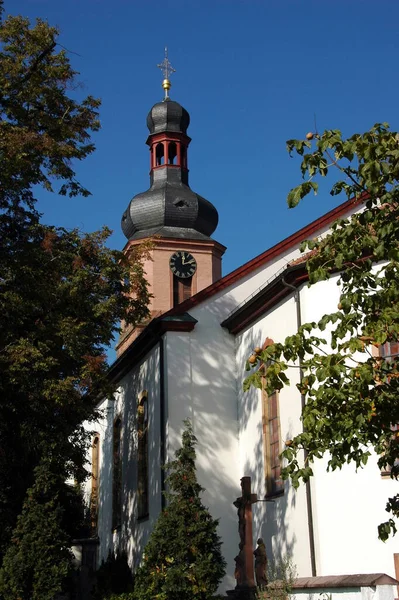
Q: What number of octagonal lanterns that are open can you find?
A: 1